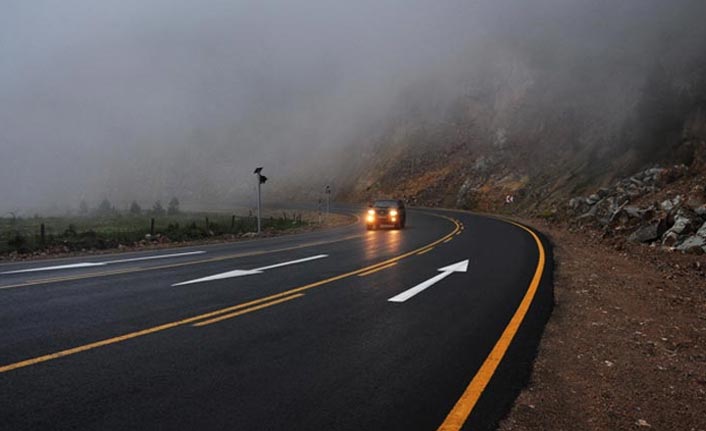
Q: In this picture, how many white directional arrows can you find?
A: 3